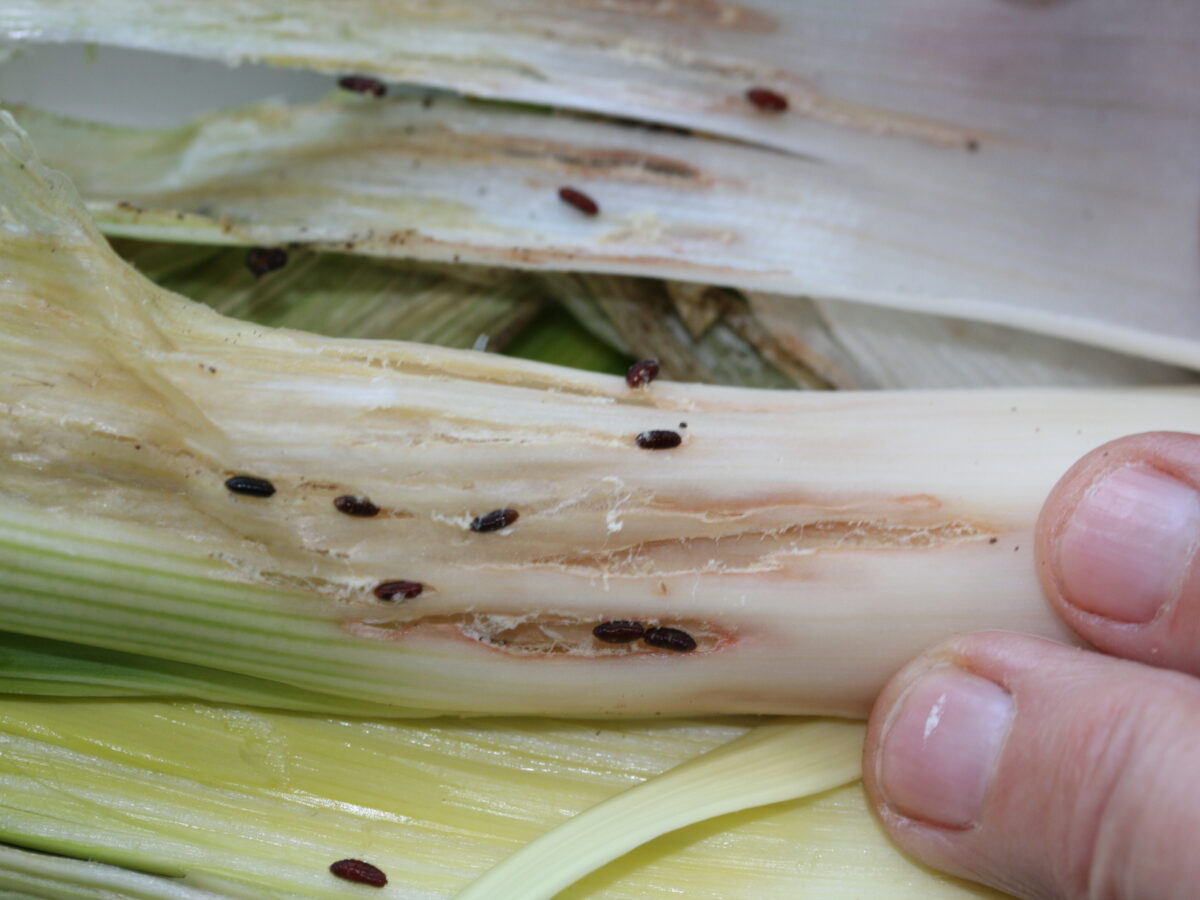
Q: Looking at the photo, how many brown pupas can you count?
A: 13